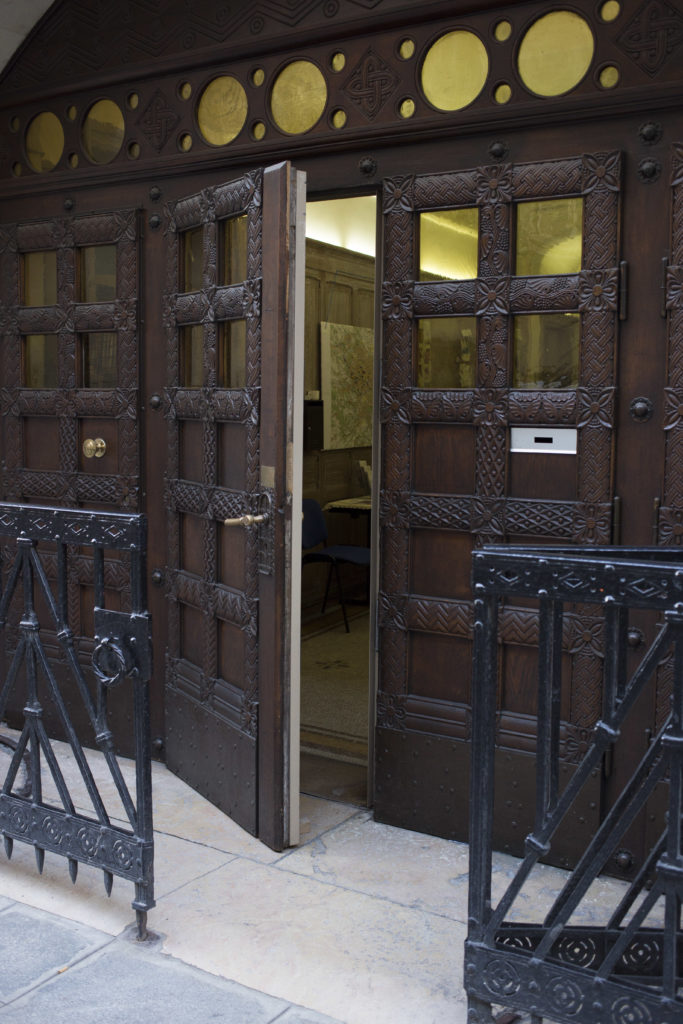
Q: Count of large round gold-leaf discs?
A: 6